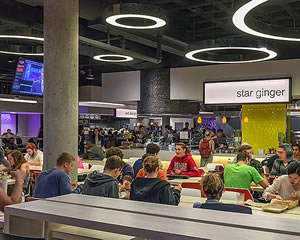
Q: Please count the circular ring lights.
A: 5